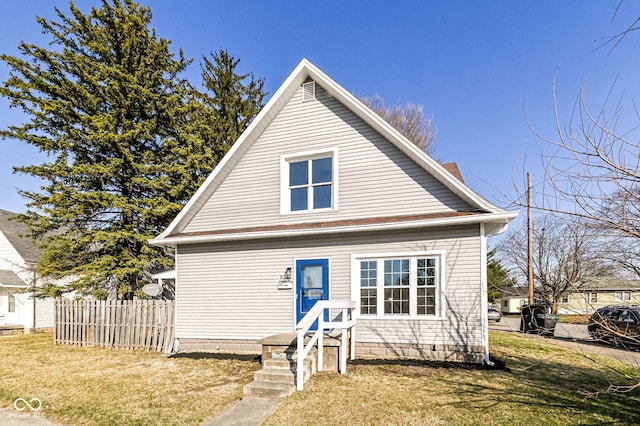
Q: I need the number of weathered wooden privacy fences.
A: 1